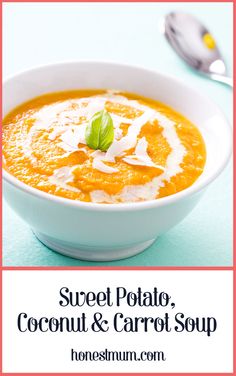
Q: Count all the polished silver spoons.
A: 1